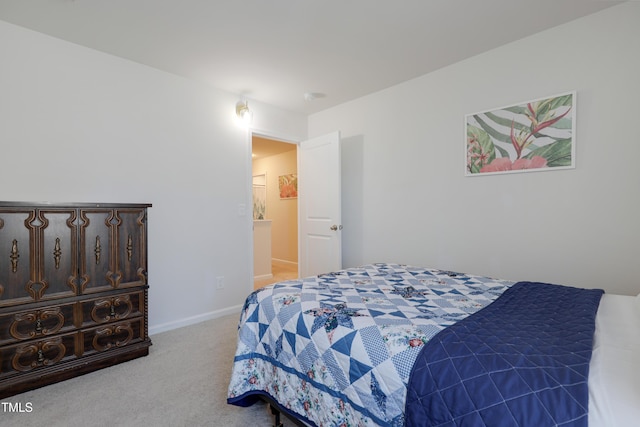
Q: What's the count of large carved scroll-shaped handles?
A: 4